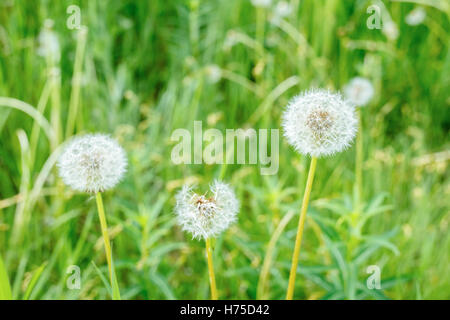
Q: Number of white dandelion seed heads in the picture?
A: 4